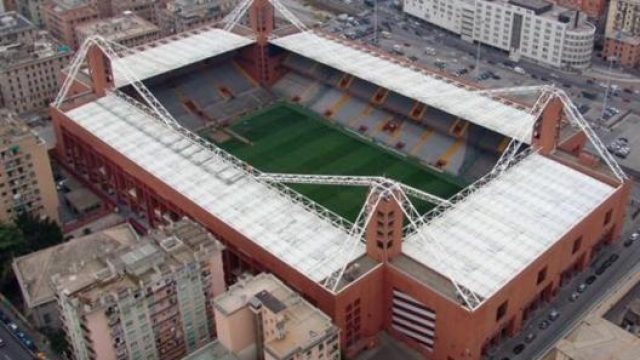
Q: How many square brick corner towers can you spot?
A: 4